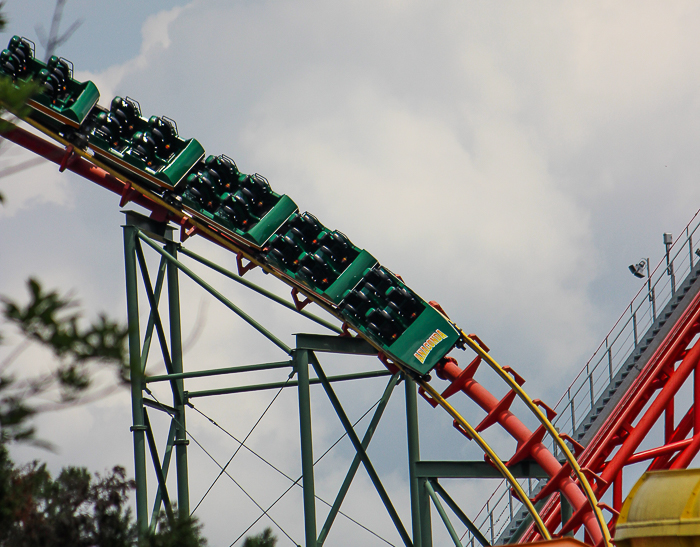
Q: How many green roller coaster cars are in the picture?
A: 5